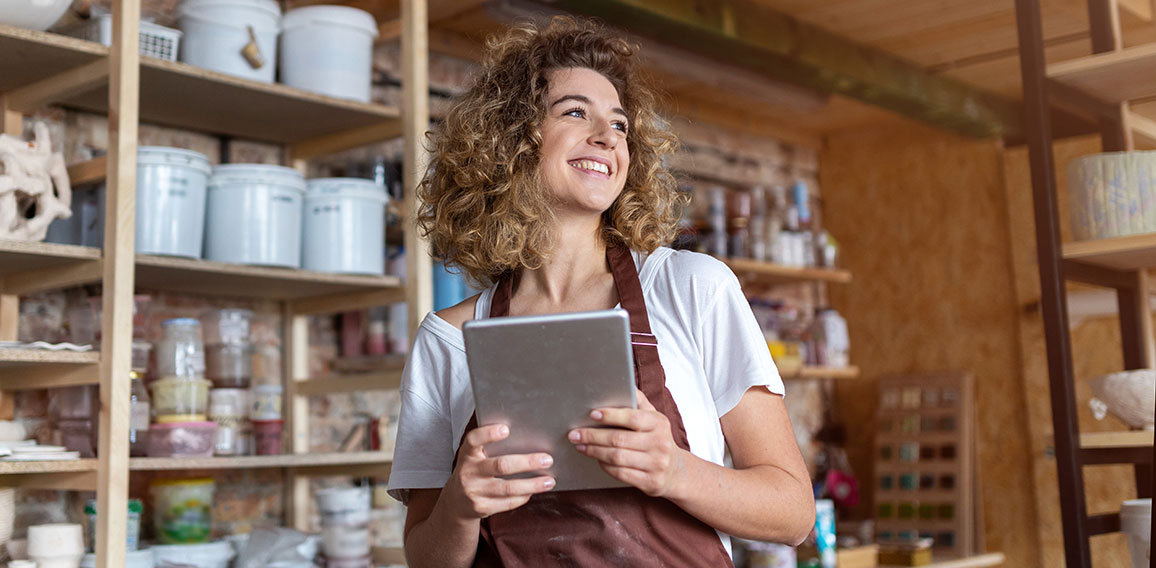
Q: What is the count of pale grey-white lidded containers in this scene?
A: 5